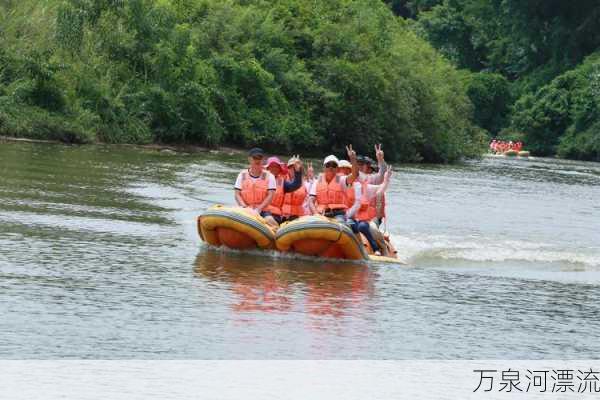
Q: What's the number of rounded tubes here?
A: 2